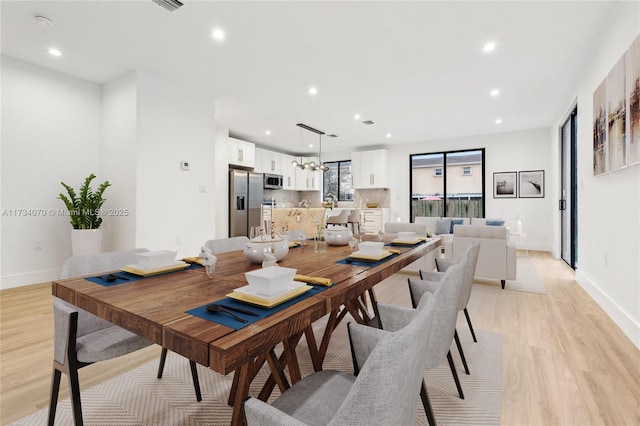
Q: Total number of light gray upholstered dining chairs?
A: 6